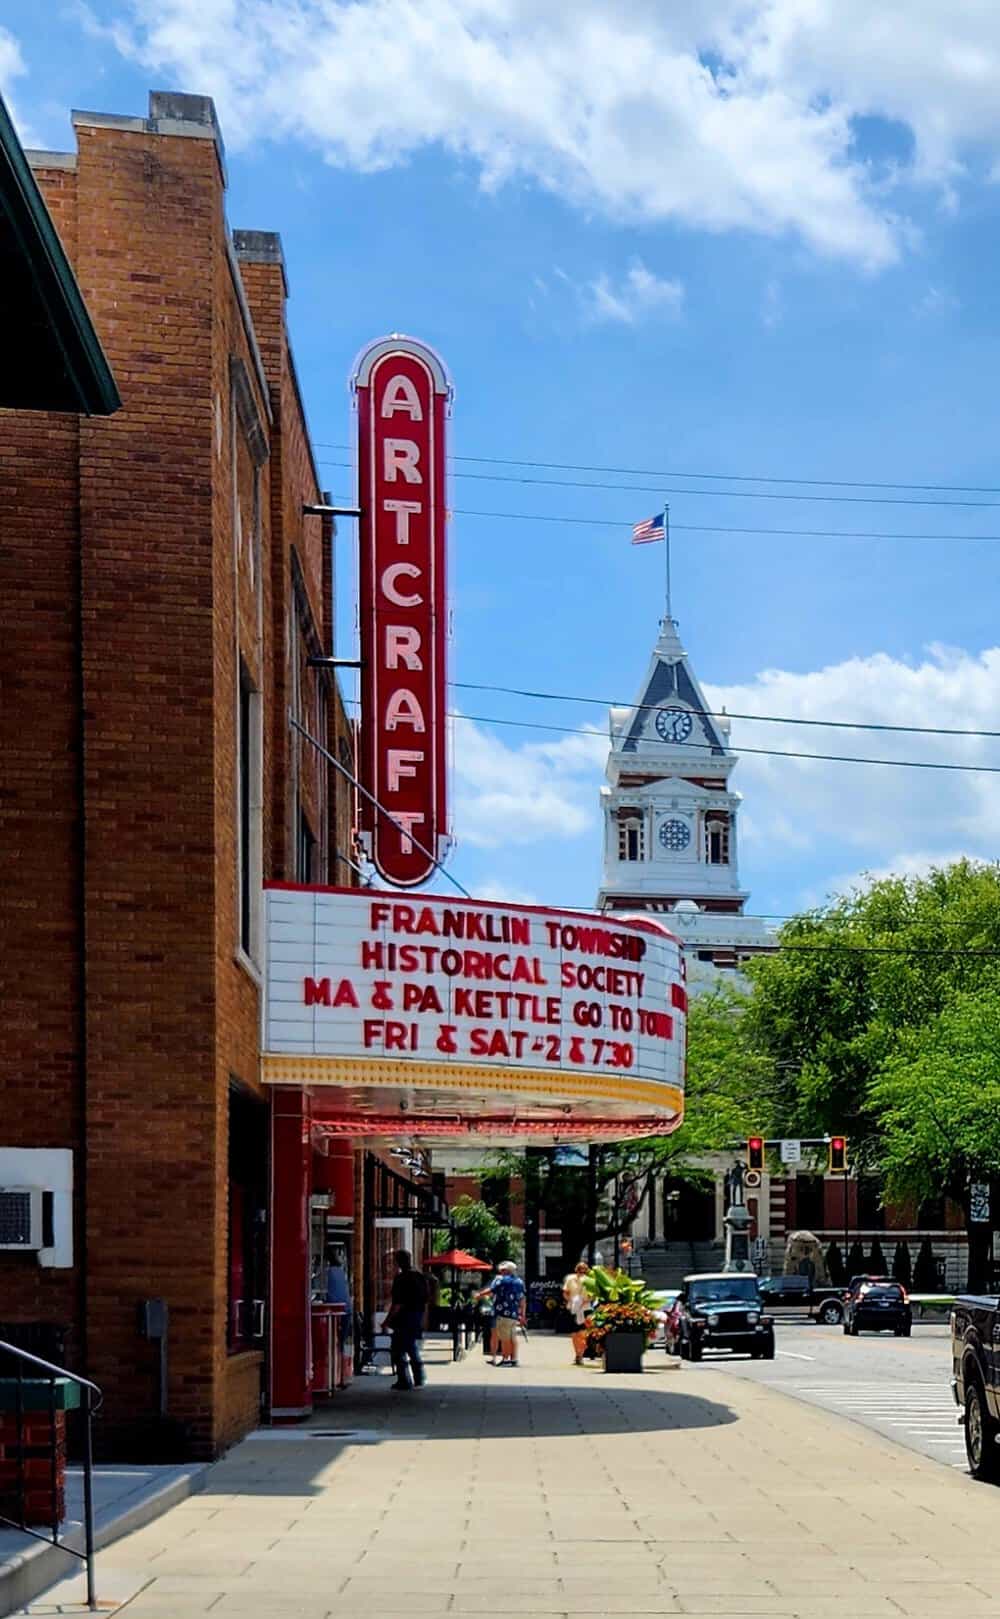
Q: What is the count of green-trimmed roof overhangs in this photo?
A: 1